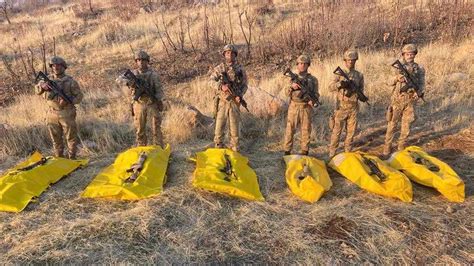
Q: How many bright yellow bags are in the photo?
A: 6